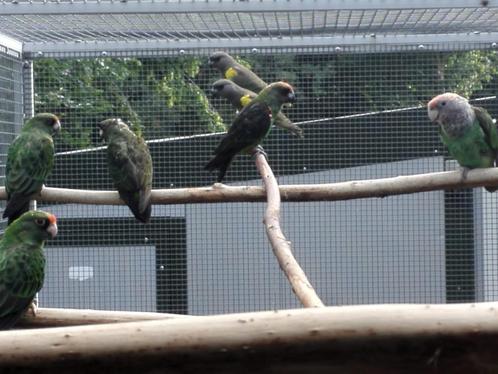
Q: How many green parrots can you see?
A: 5